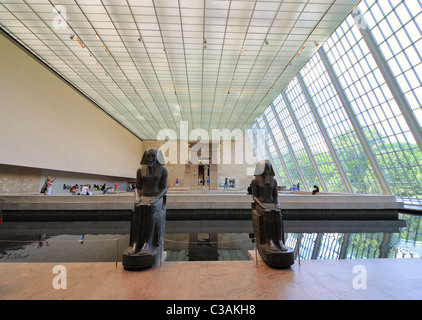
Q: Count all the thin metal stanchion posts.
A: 4